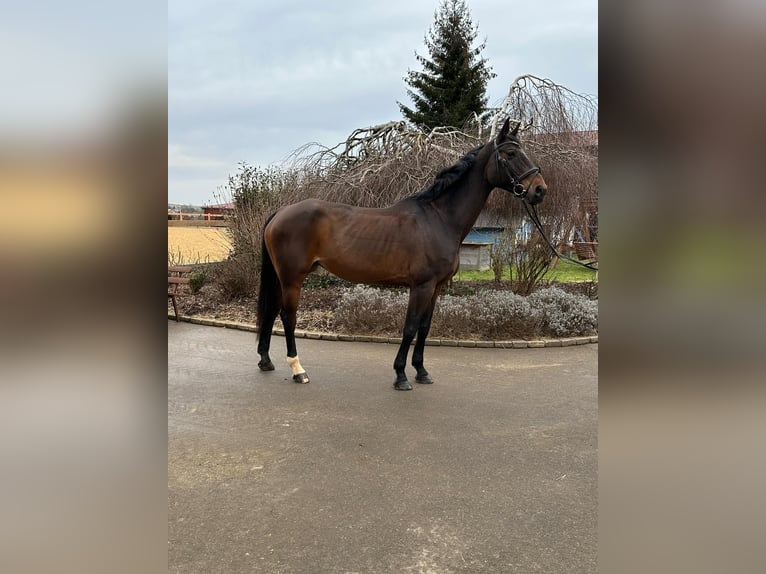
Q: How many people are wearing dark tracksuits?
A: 0